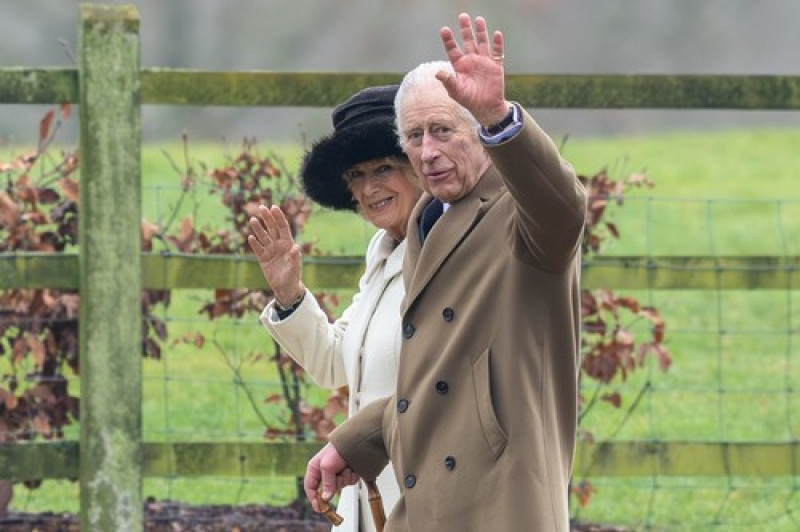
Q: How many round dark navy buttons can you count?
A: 6